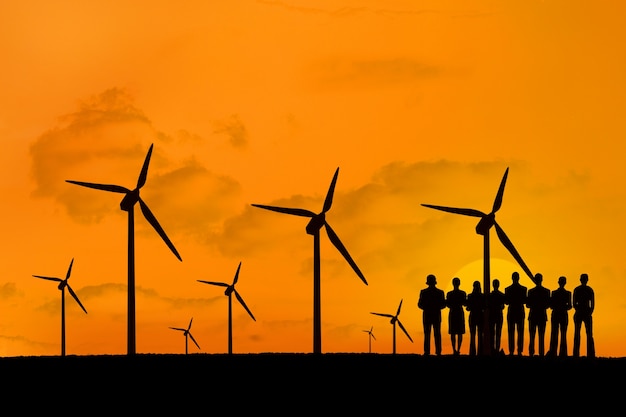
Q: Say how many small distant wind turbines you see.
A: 5